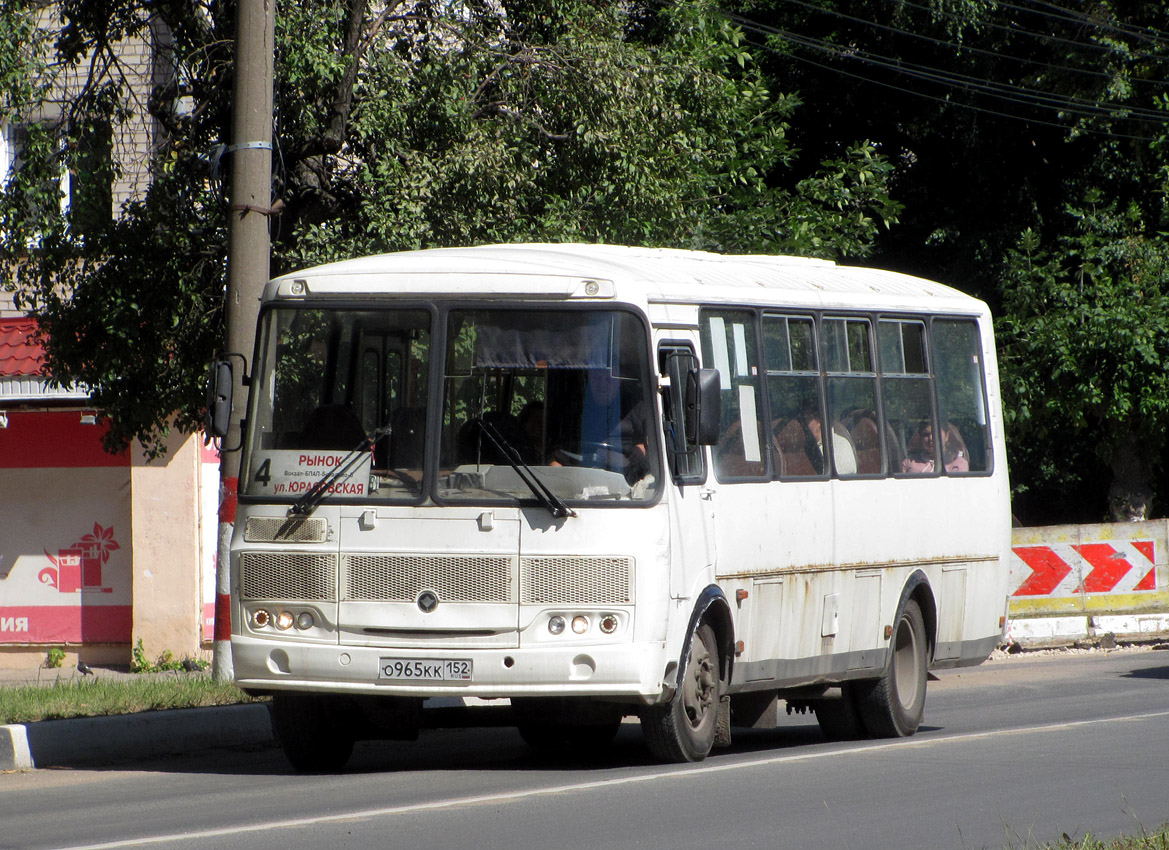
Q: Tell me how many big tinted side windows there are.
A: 5